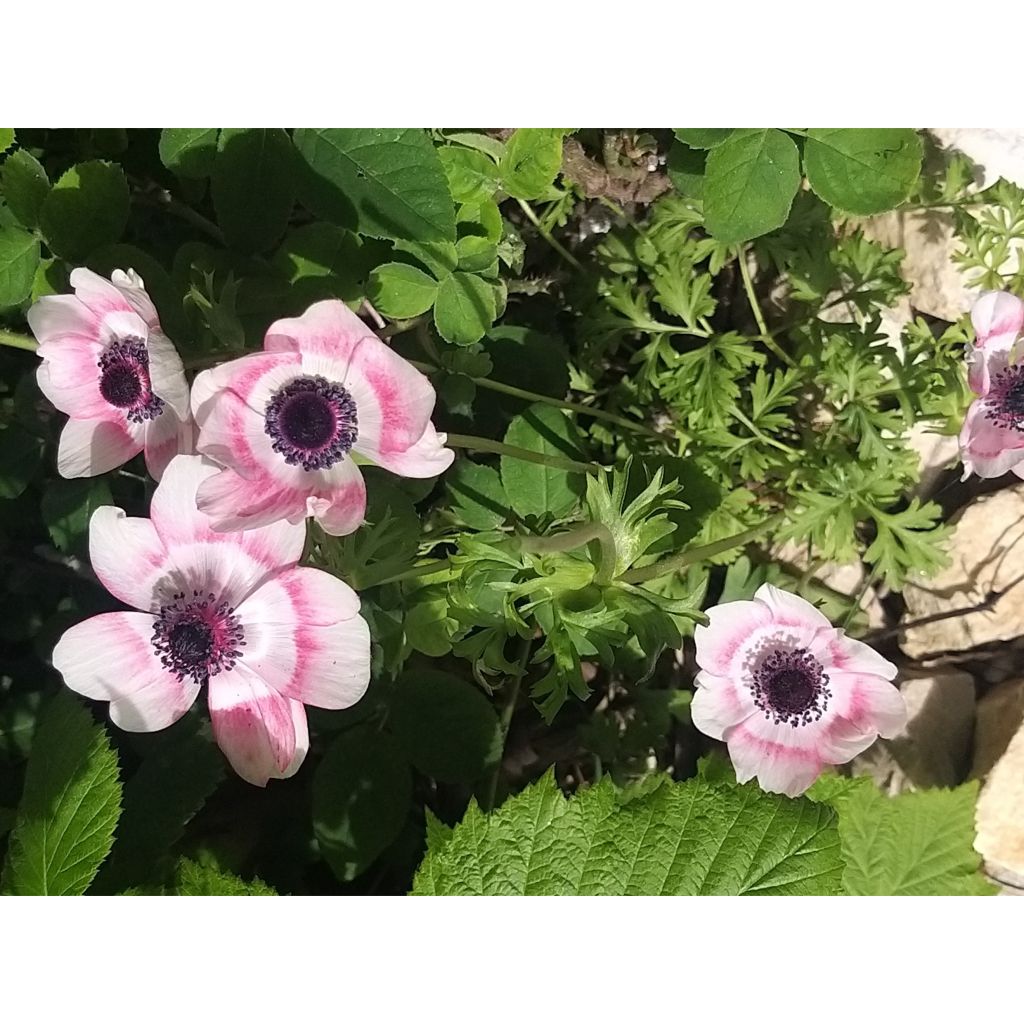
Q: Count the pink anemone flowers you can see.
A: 5